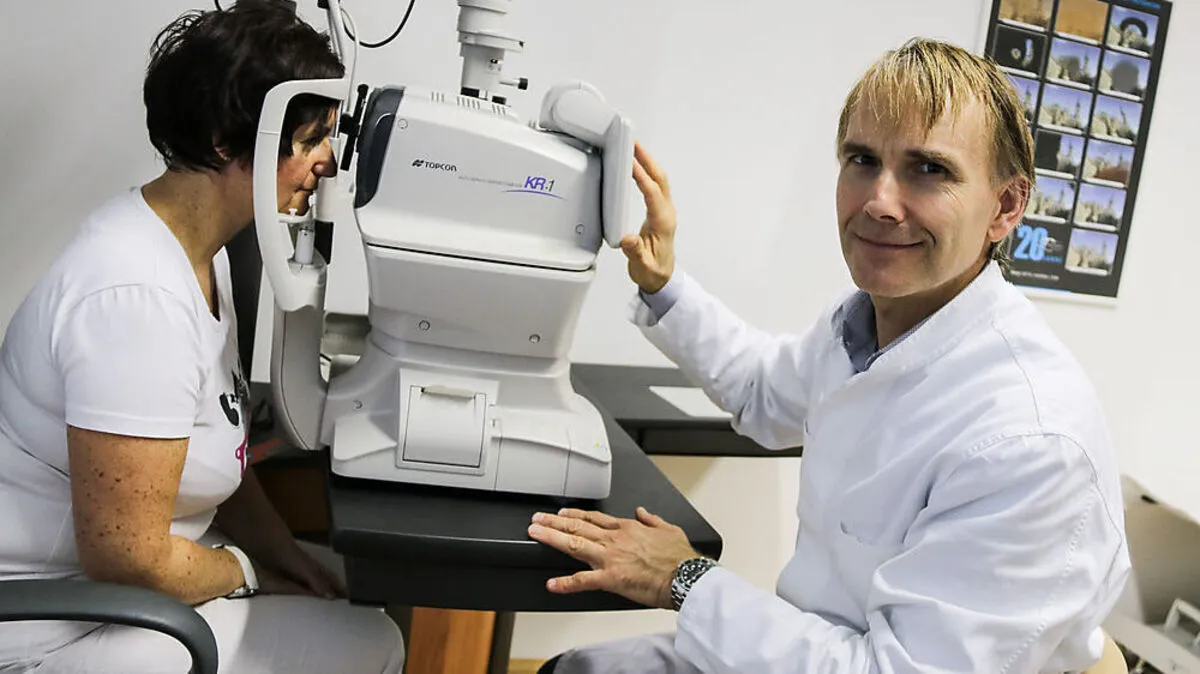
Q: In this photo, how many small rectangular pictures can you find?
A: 14